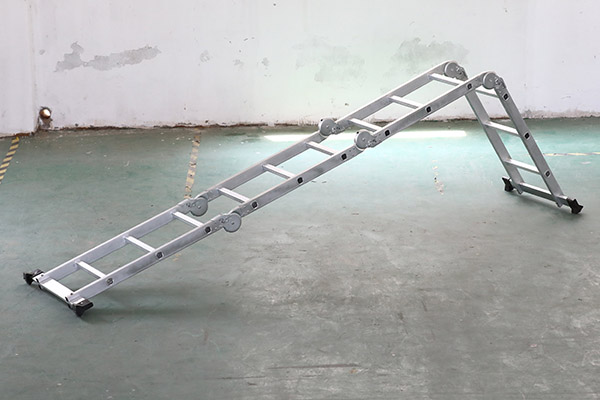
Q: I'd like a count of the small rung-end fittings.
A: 12